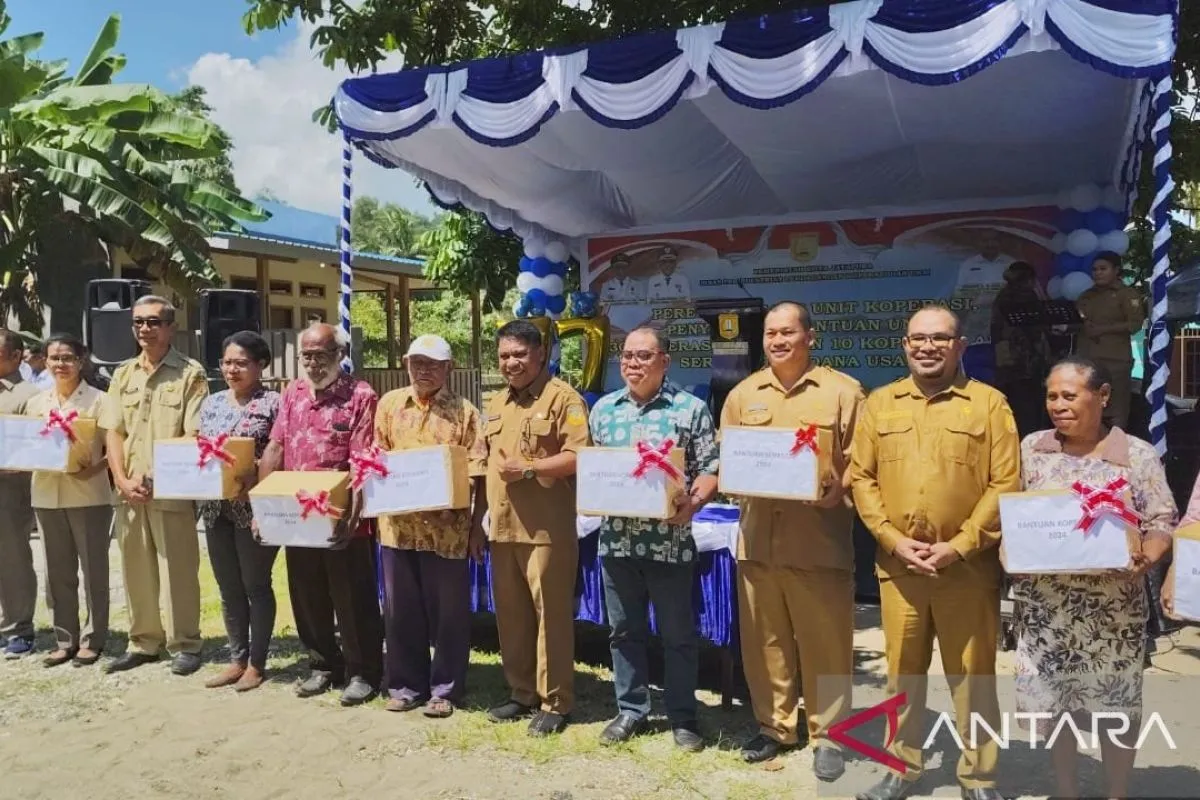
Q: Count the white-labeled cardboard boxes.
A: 8